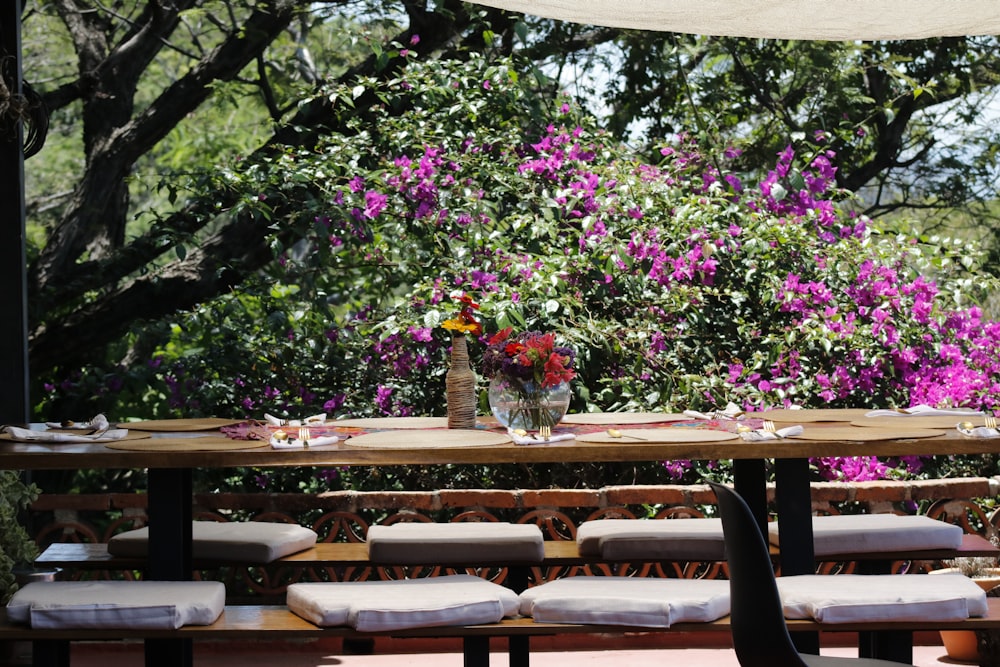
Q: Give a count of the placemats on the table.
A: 10